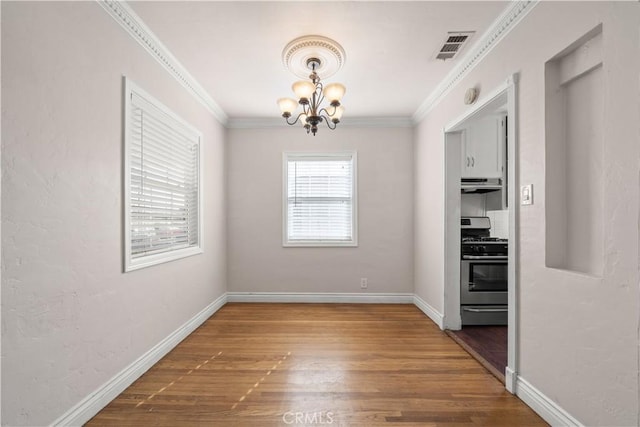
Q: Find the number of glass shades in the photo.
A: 5